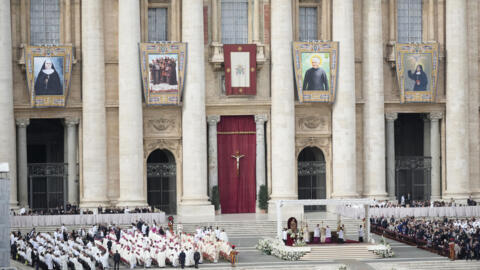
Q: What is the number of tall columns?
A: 8